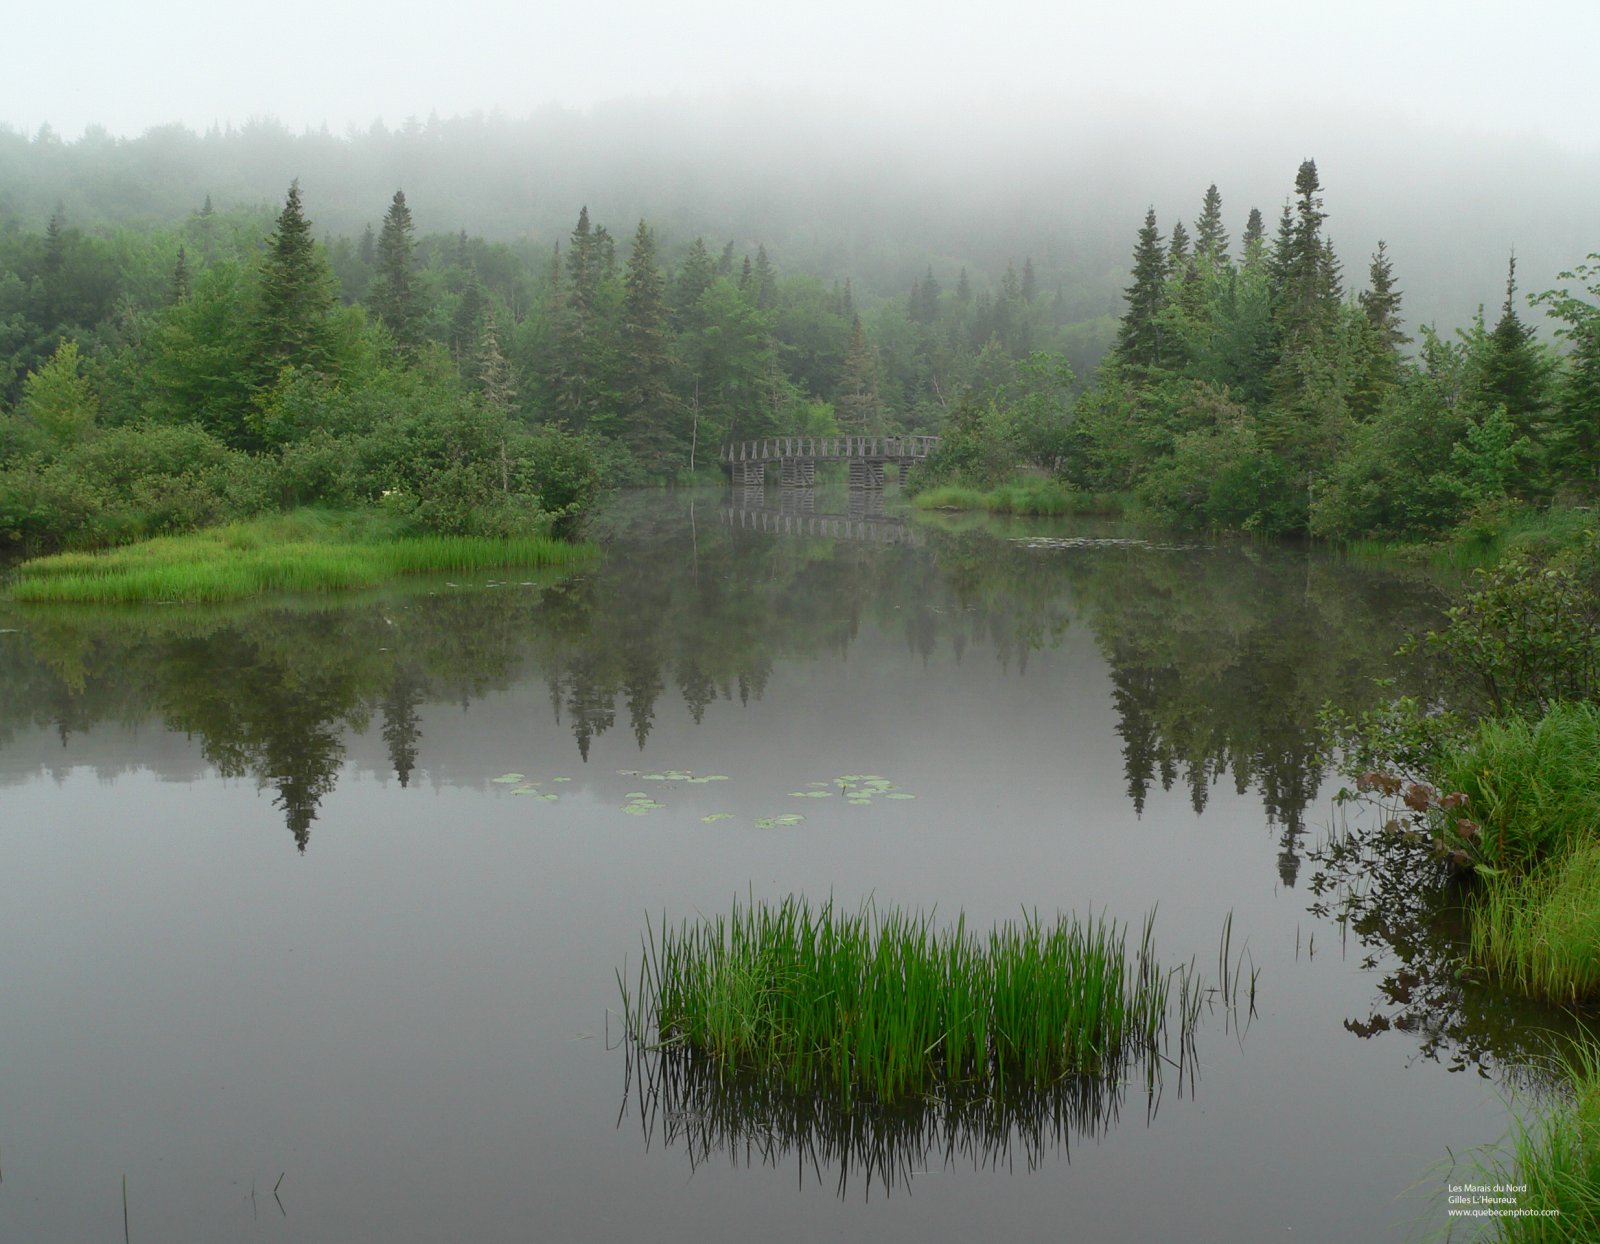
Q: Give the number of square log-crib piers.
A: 4